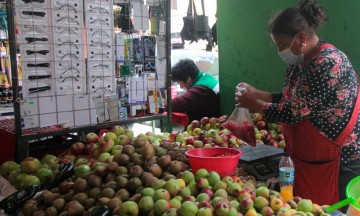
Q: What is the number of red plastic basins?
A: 1